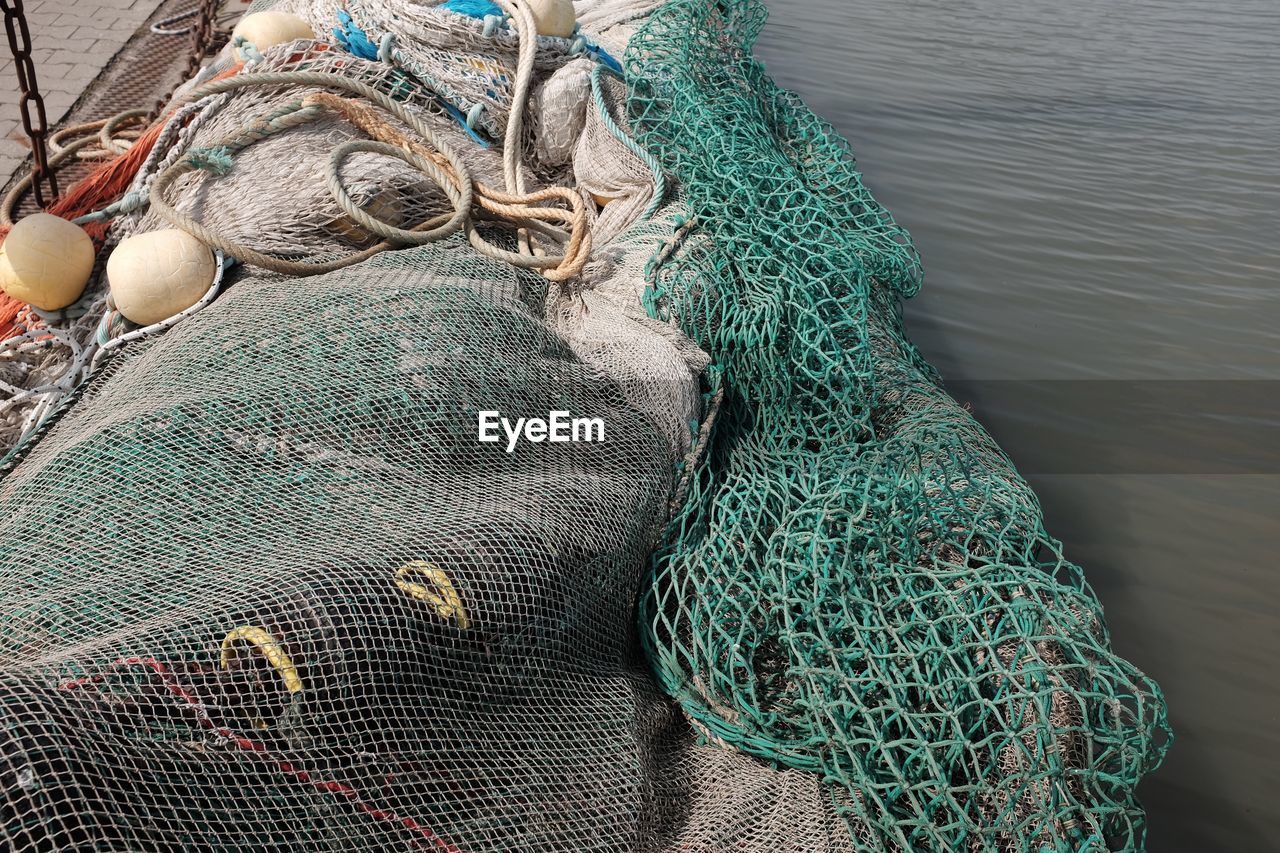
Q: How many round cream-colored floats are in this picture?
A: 4